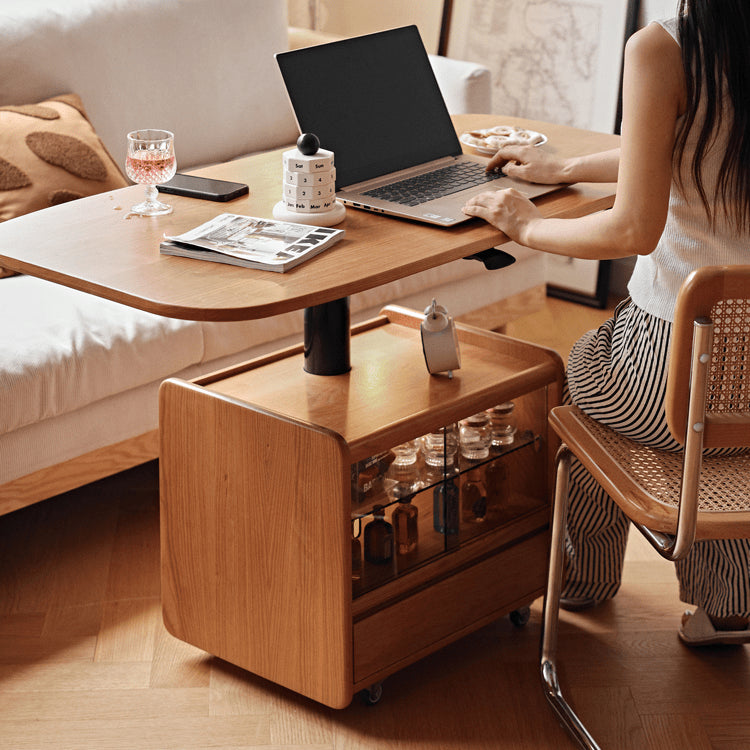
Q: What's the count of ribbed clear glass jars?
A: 4